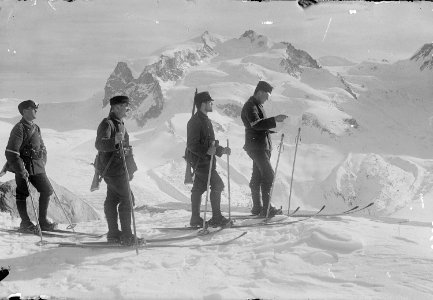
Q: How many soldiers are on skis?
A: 4